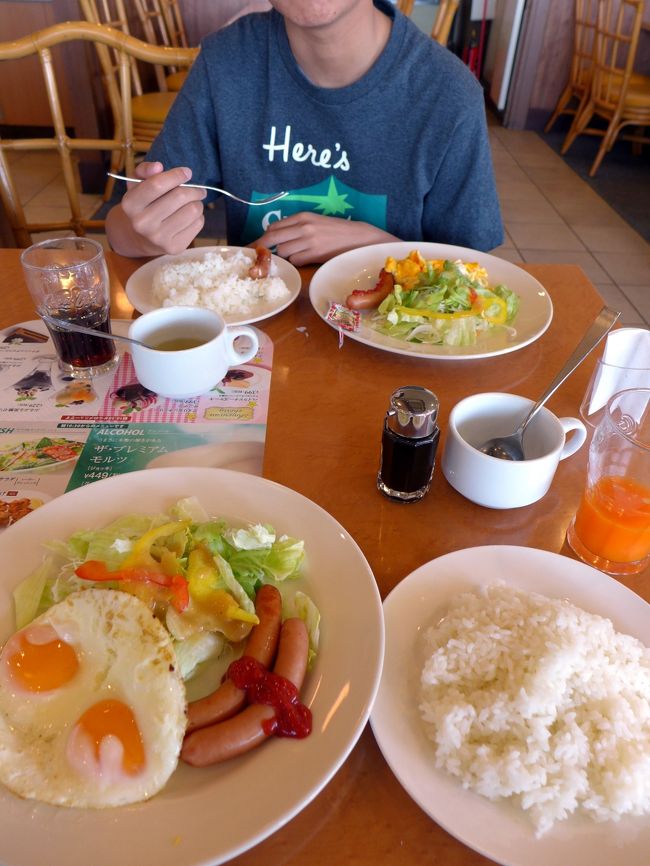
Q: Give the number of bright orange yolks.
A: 2